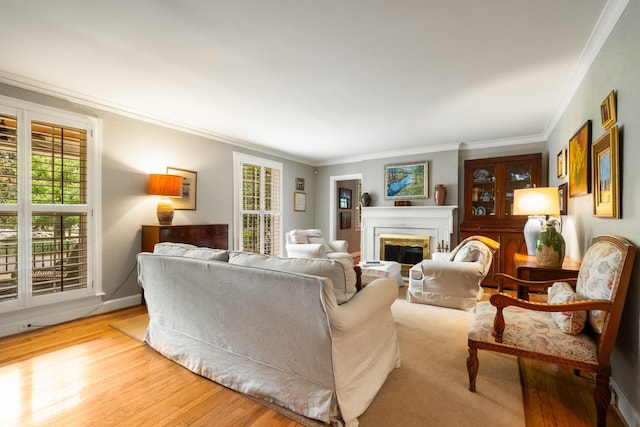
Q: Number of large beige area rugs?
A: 1